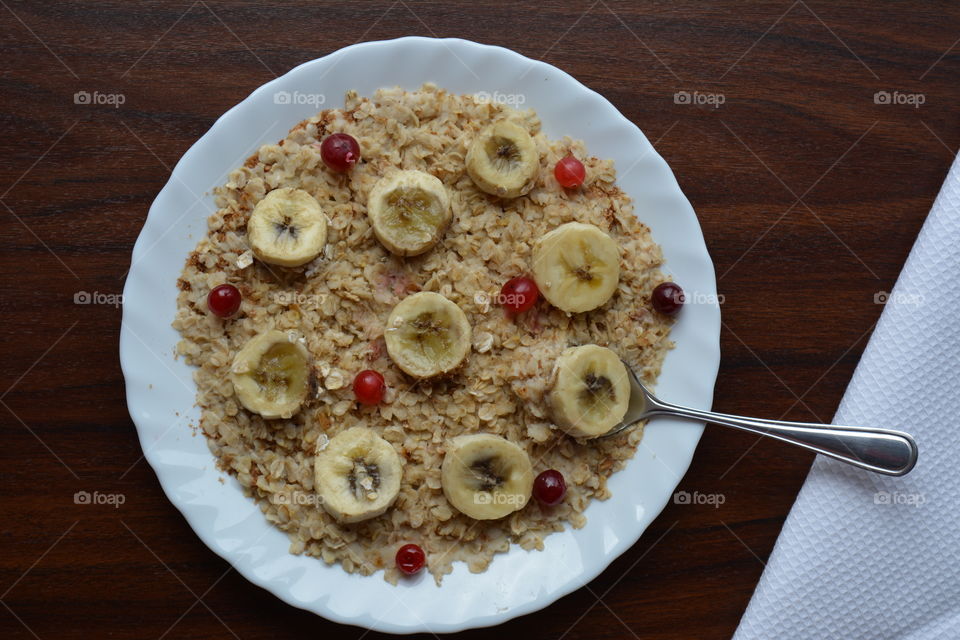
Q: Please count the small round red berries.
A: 8